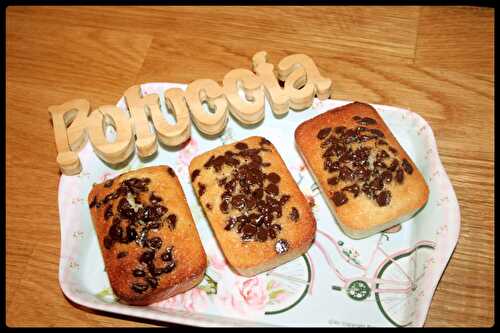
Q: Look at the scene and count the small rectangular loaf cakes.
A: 3